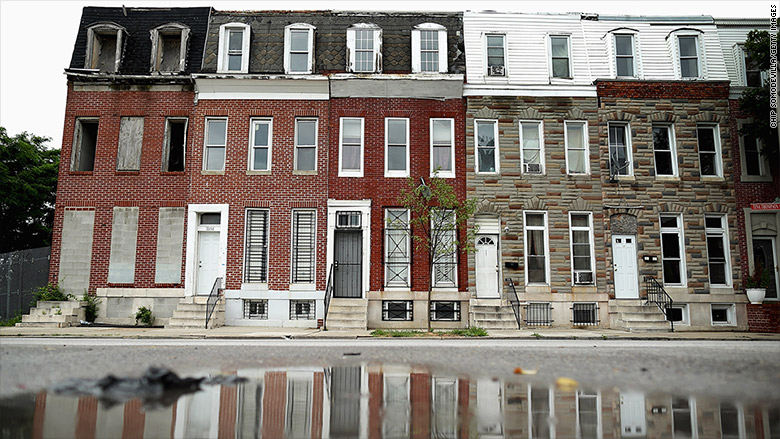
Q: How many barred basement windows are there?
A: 6